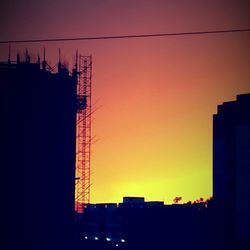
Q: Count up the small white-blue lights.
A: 5